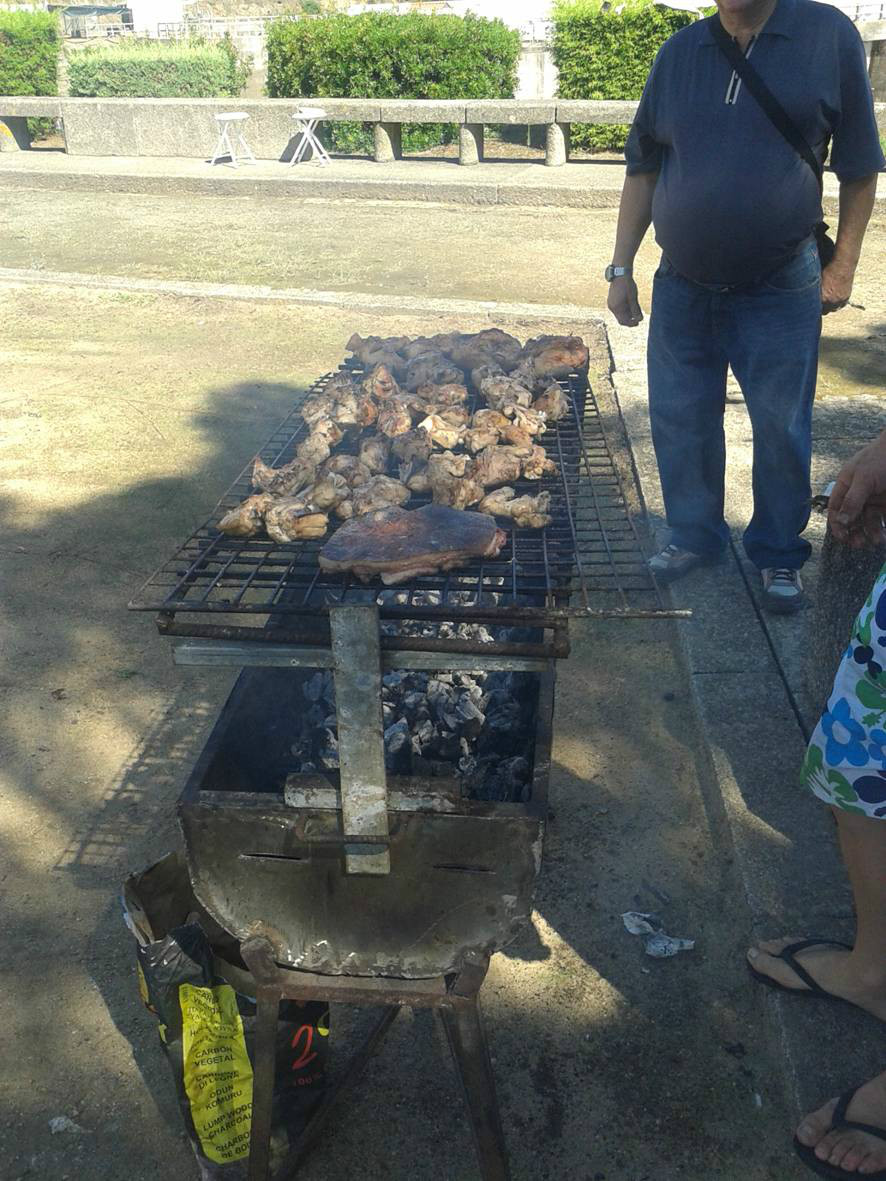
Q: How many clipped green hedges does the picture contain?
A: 4